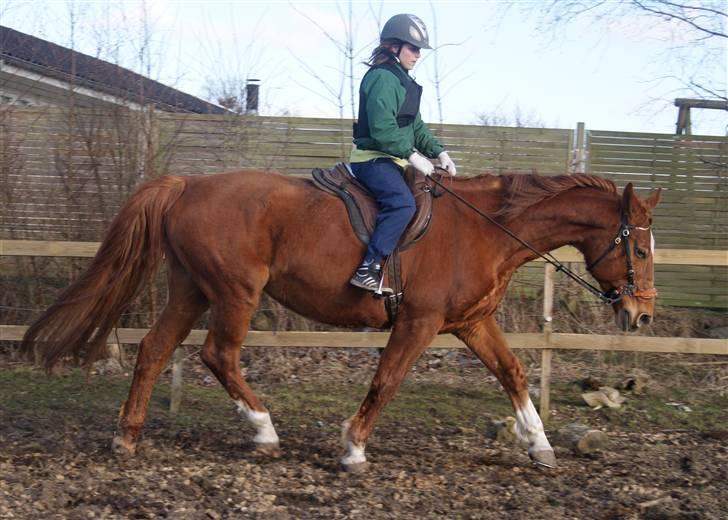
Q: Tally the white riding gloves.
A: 2